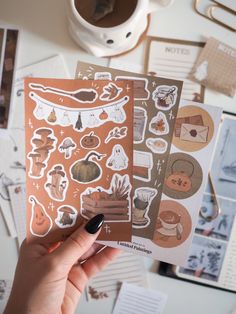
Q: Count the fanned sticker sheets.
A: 3